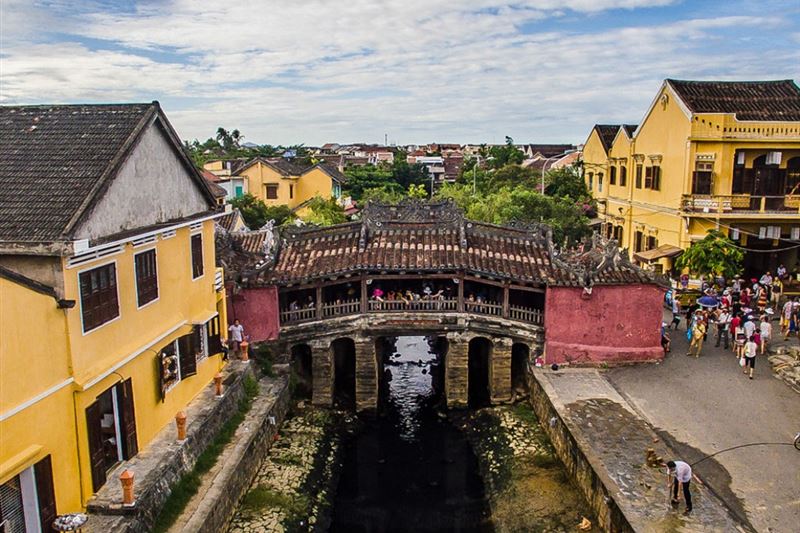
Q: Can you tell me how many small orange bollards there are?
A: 4